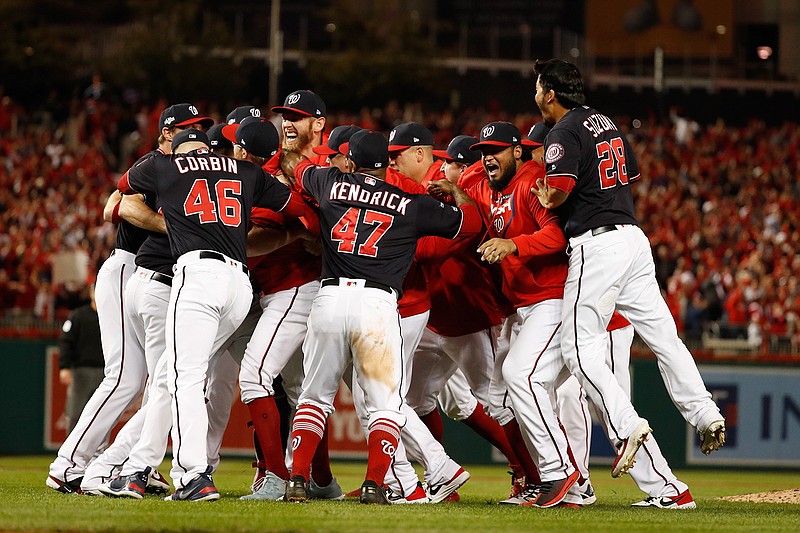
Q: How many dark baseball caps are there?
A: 12